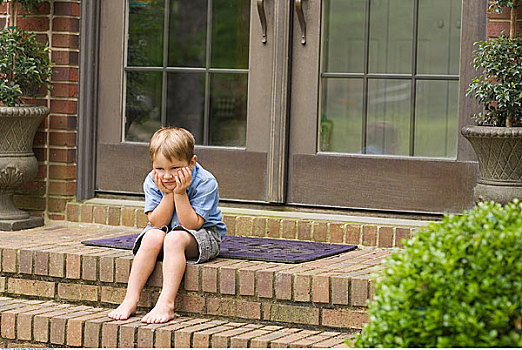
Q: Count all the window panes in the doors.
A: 12